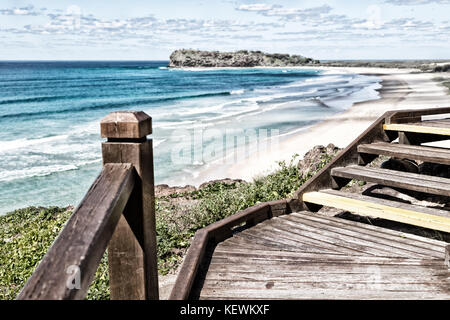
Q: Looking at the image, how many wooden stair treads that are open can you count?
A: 4